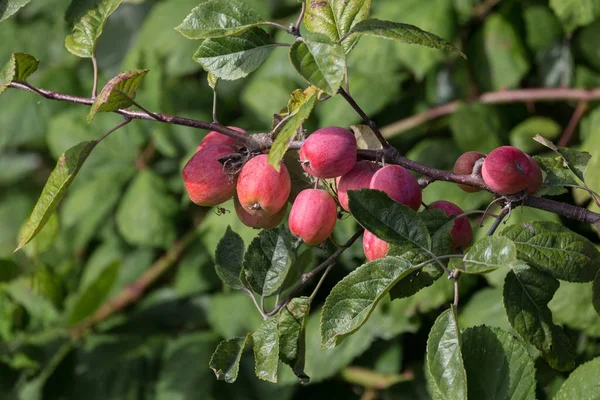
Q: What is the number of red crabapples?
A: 13